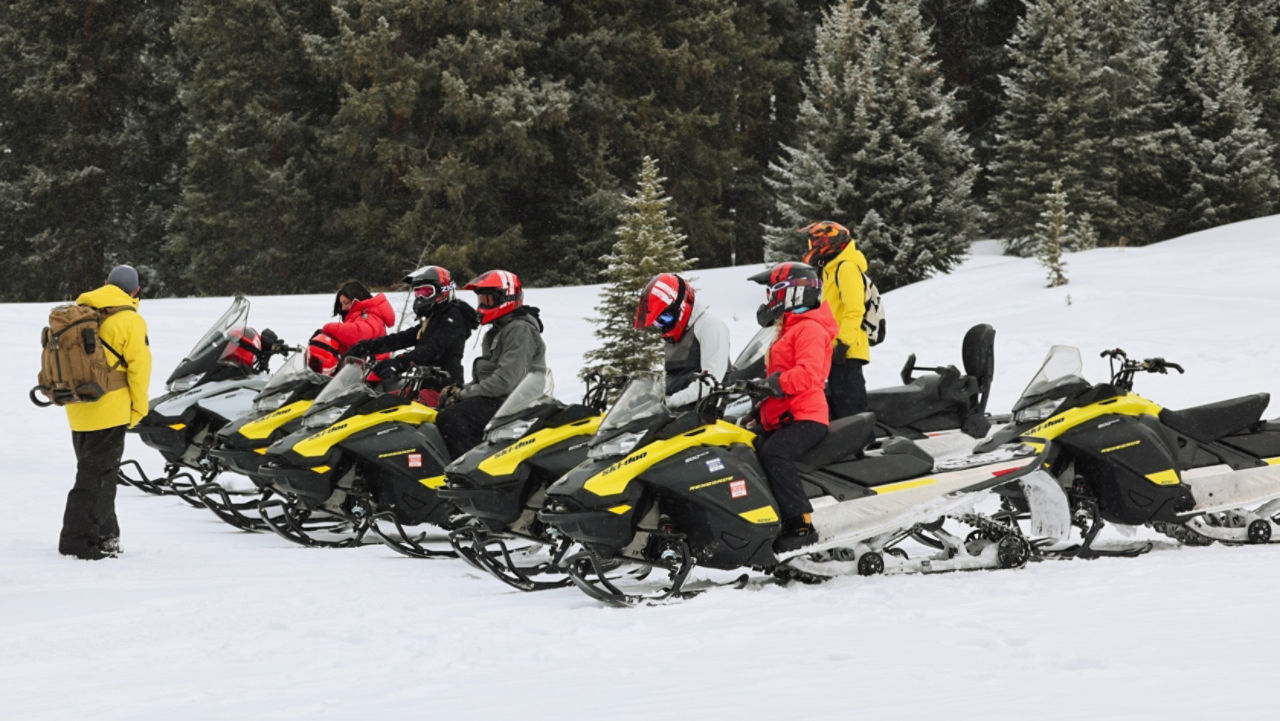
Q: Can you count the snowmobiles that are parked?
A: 7